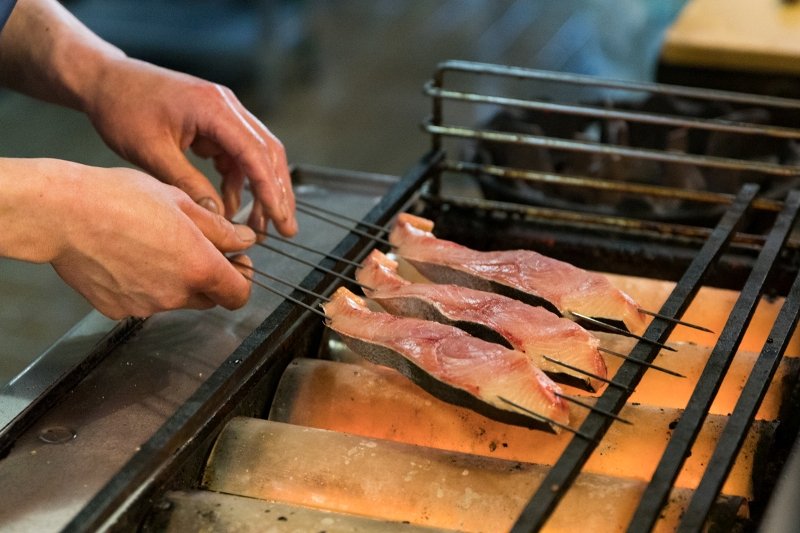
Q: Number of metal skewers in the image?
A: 6